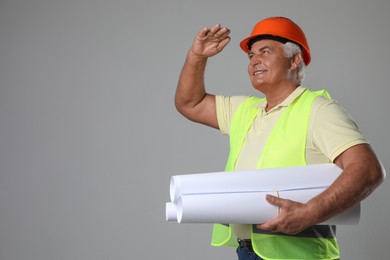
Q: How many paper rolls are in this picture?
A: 3